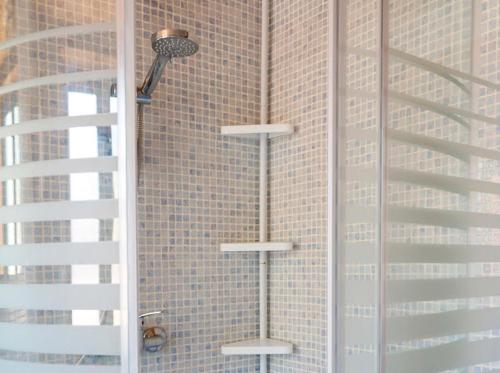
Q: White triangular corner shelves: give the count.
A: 3